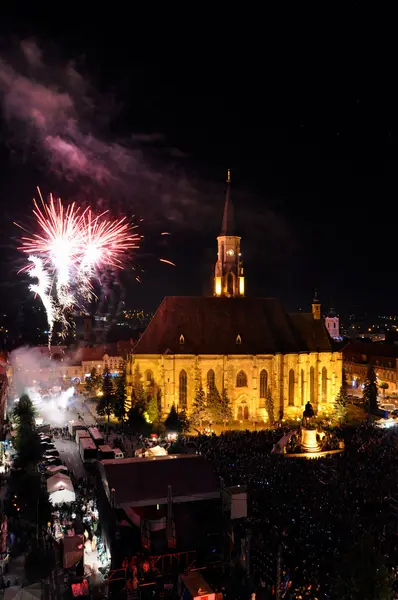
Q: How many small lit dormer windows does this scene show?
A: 2